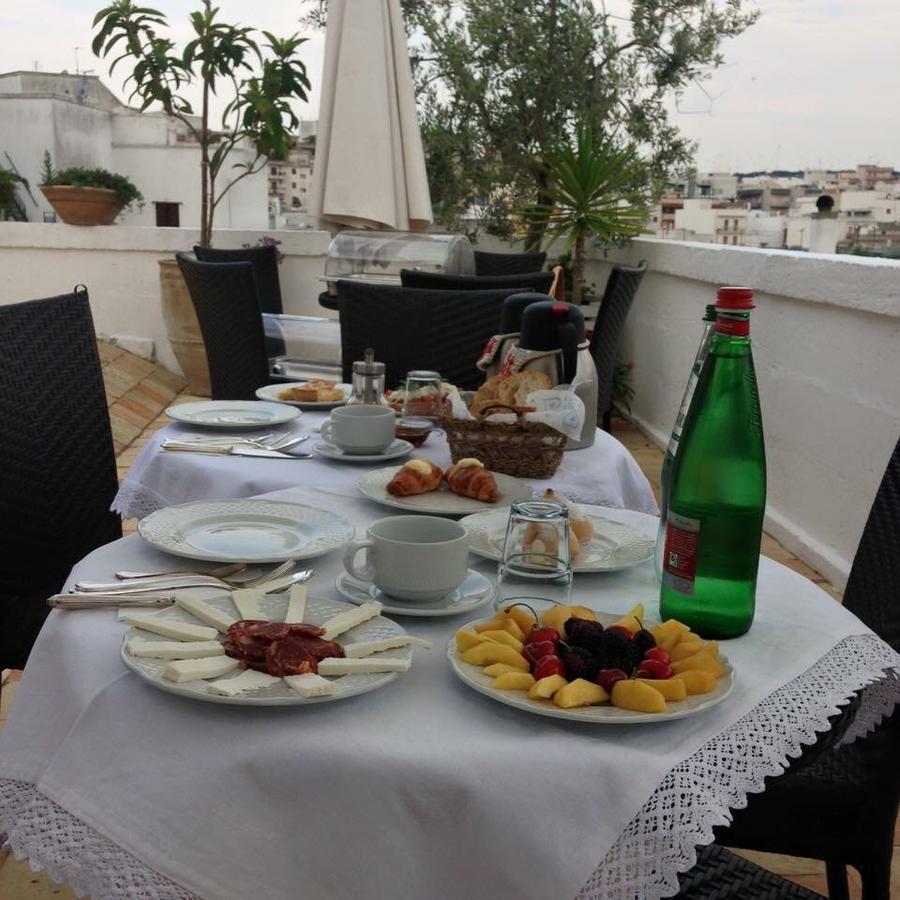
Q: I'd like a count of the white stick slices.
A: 11